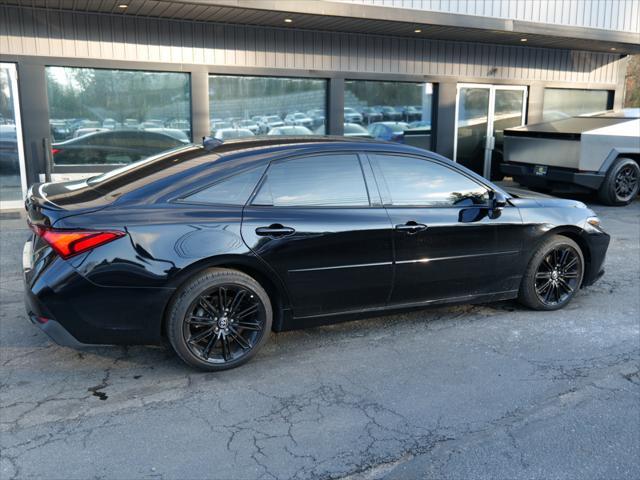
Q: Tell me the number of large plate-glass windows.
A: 4